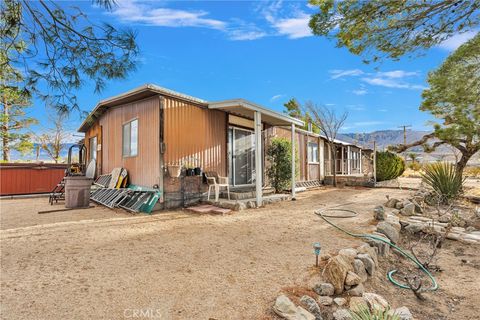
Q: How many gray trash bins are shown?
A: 1